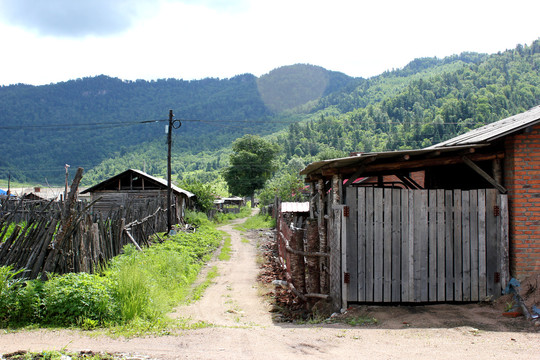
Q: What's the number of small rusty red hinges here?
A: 4